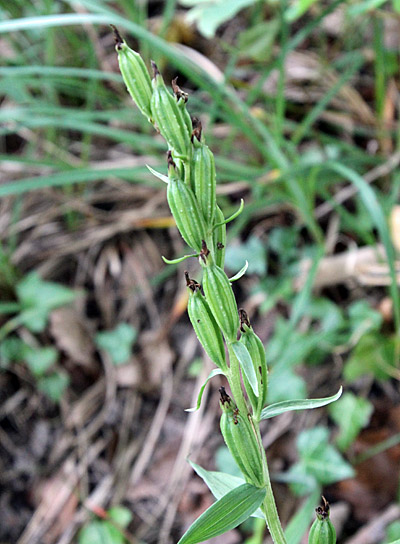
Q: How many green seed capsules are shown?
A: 11